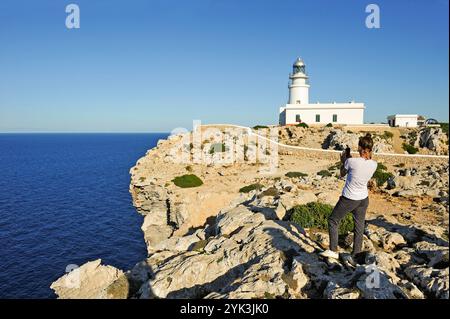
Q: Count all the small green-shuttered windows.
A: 3